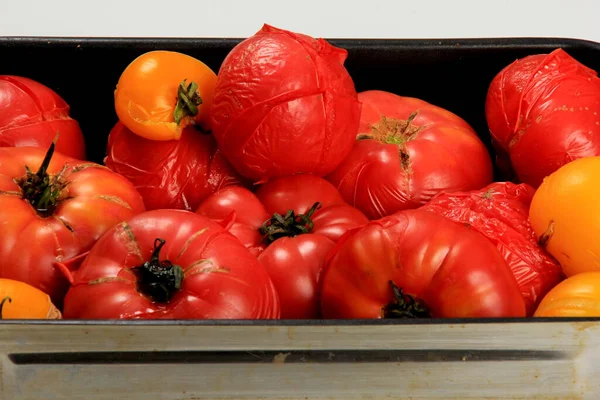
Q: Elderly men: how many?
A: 0